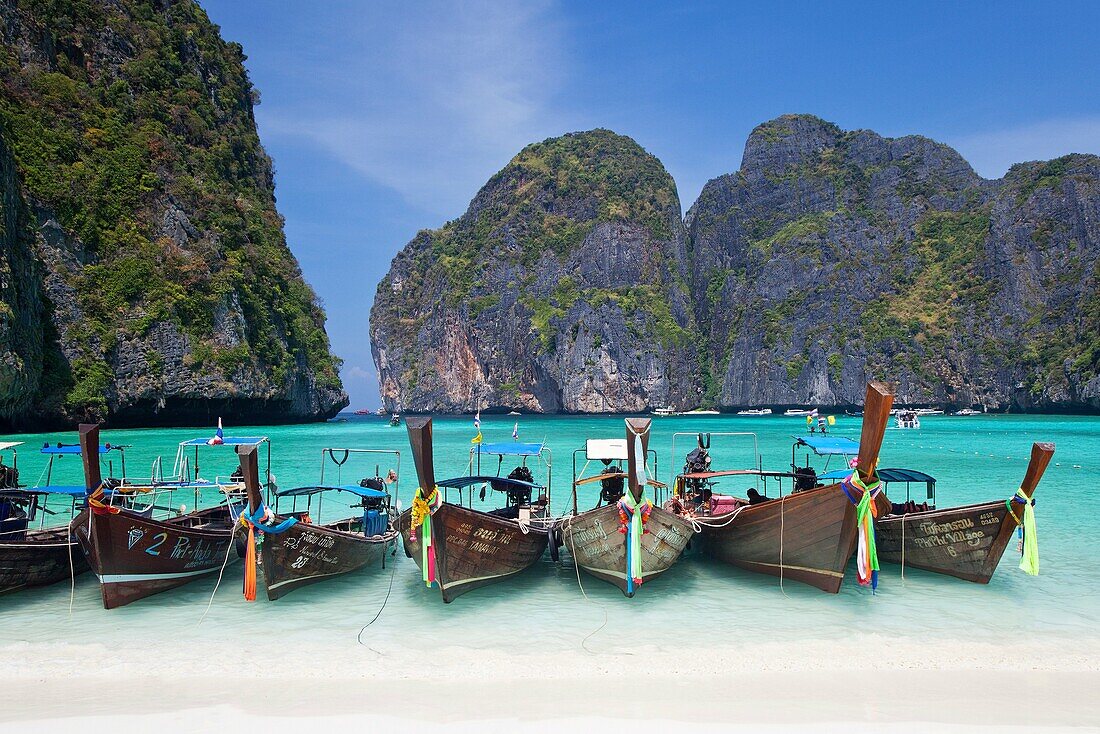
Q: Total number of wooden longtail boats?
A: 7